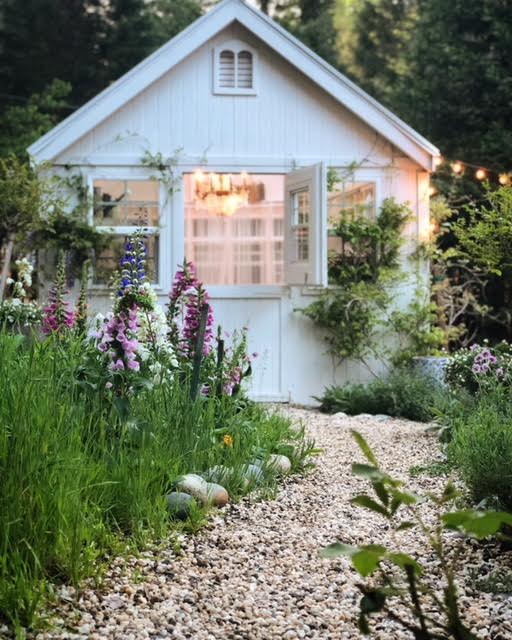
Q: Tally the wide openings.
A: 1